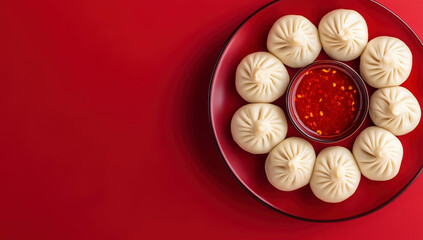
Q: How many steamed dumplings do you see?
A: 9